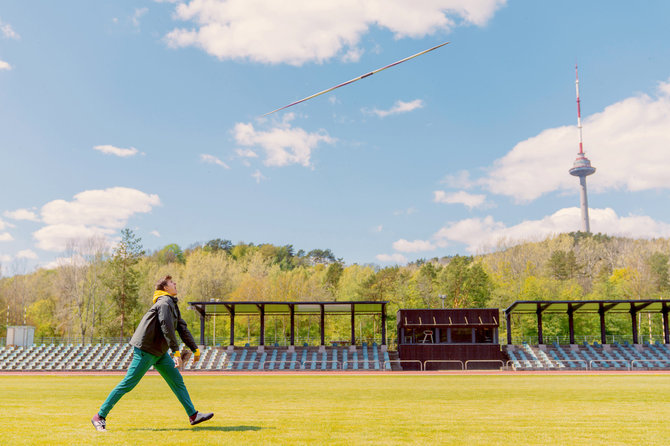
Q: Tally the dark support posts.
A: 13